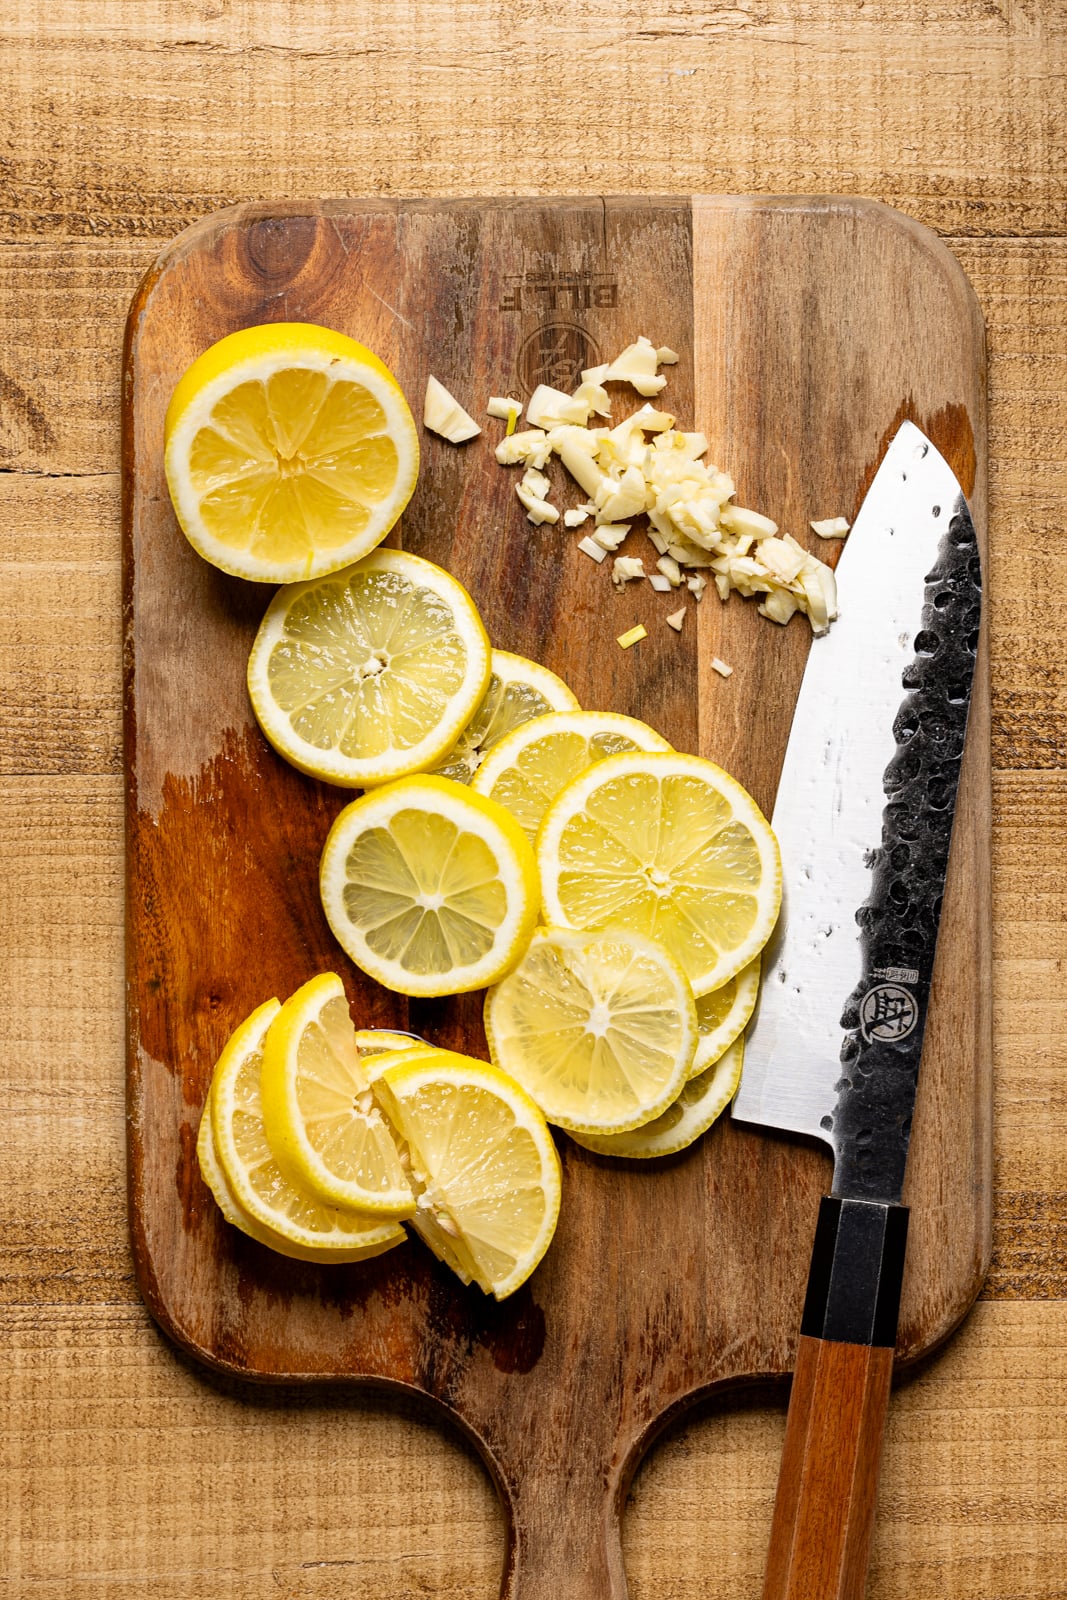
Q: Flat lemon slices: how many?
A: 8